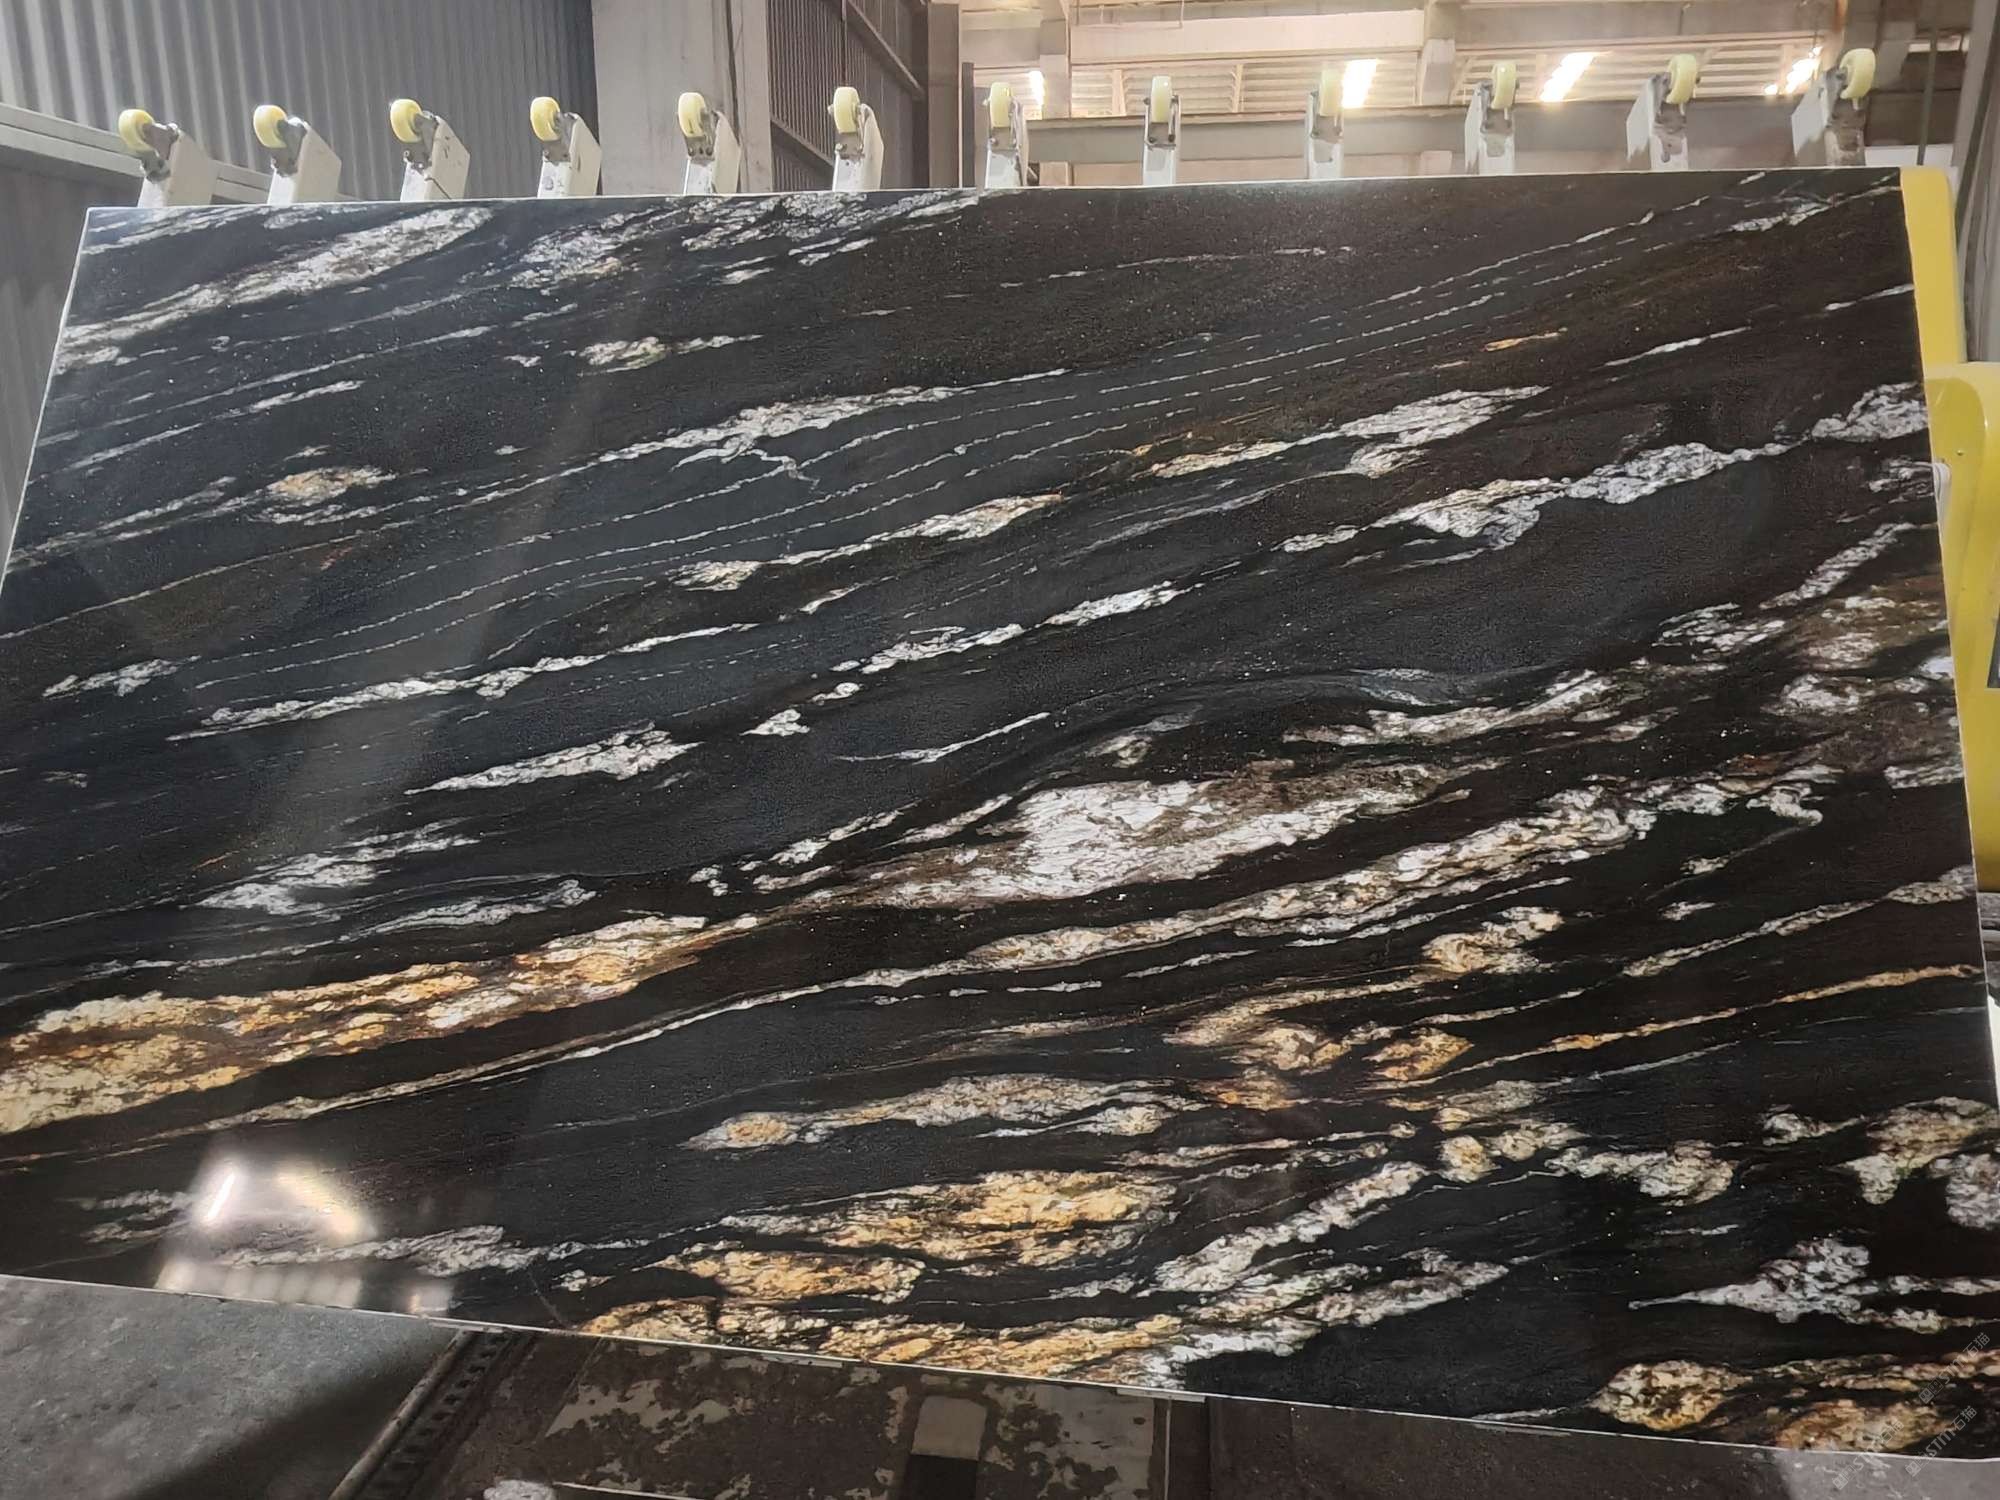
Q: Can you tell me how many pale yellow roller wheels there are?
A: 12